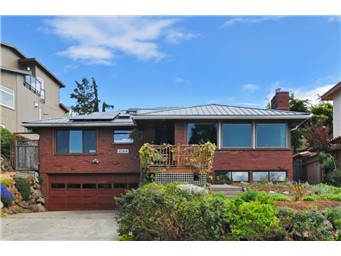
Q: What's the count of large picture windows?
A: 3